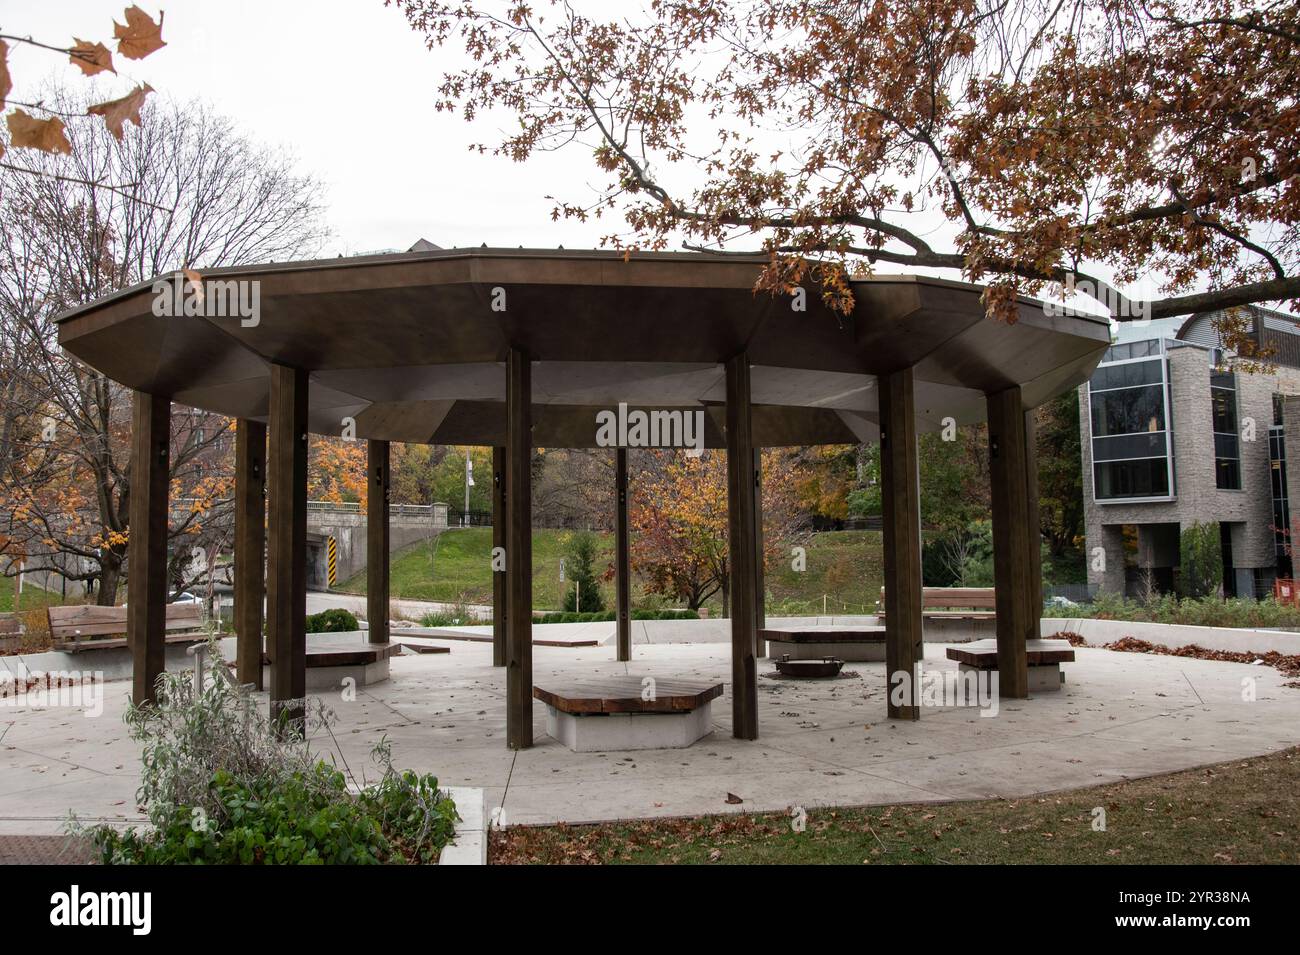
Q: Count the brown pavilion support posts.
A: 12